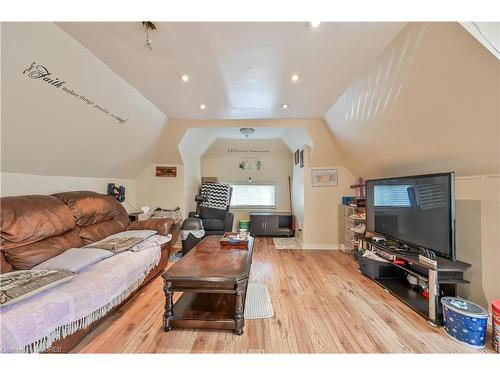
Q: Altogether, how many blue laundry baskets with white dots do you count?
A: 1